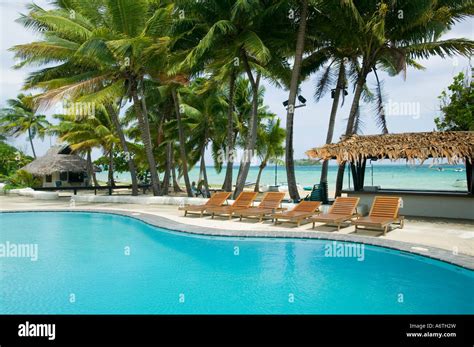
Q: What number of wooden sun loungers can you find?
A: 6